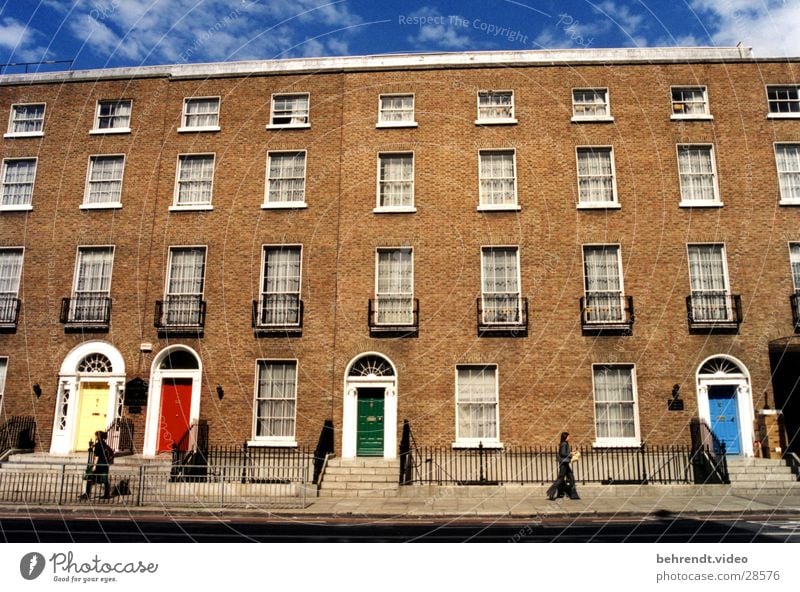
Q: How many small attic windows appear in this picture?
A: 9